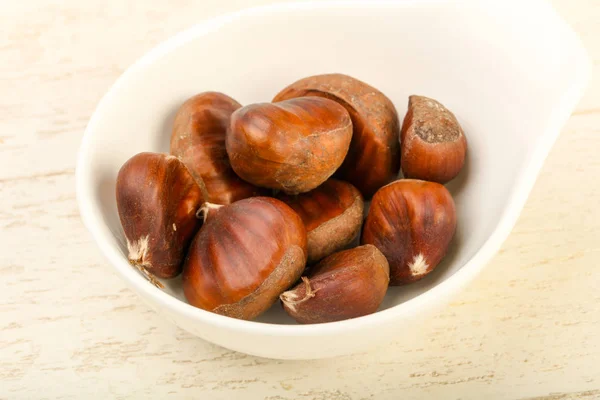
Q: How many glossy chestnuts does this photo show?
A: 9